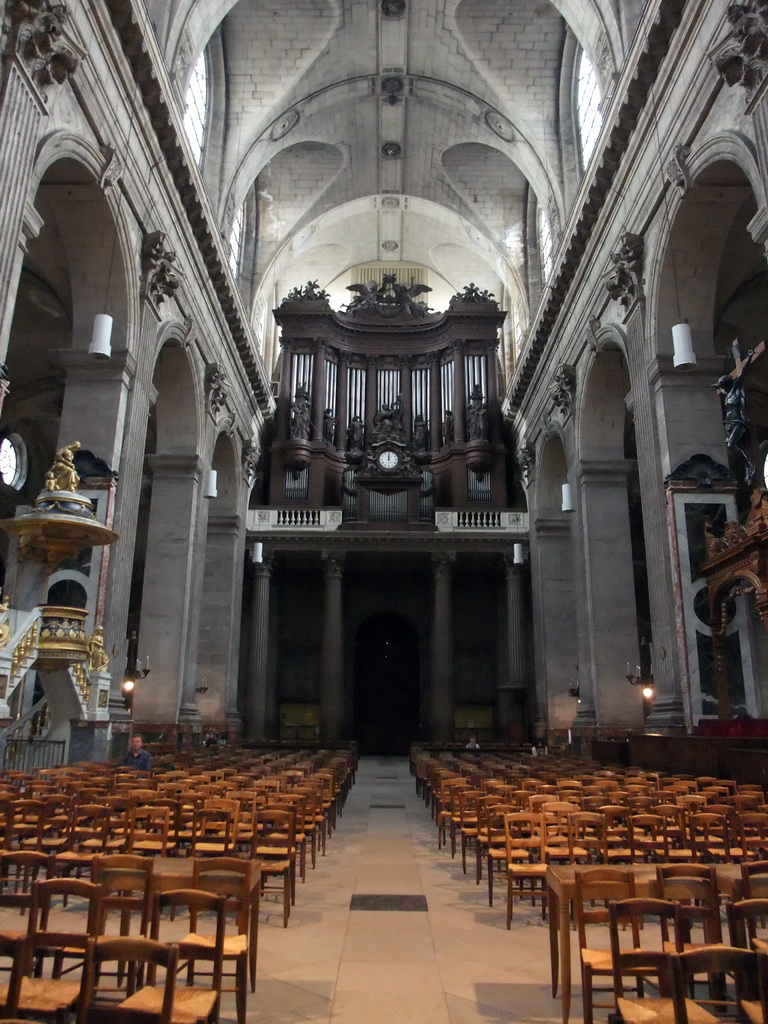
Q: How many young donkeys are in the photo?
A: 0